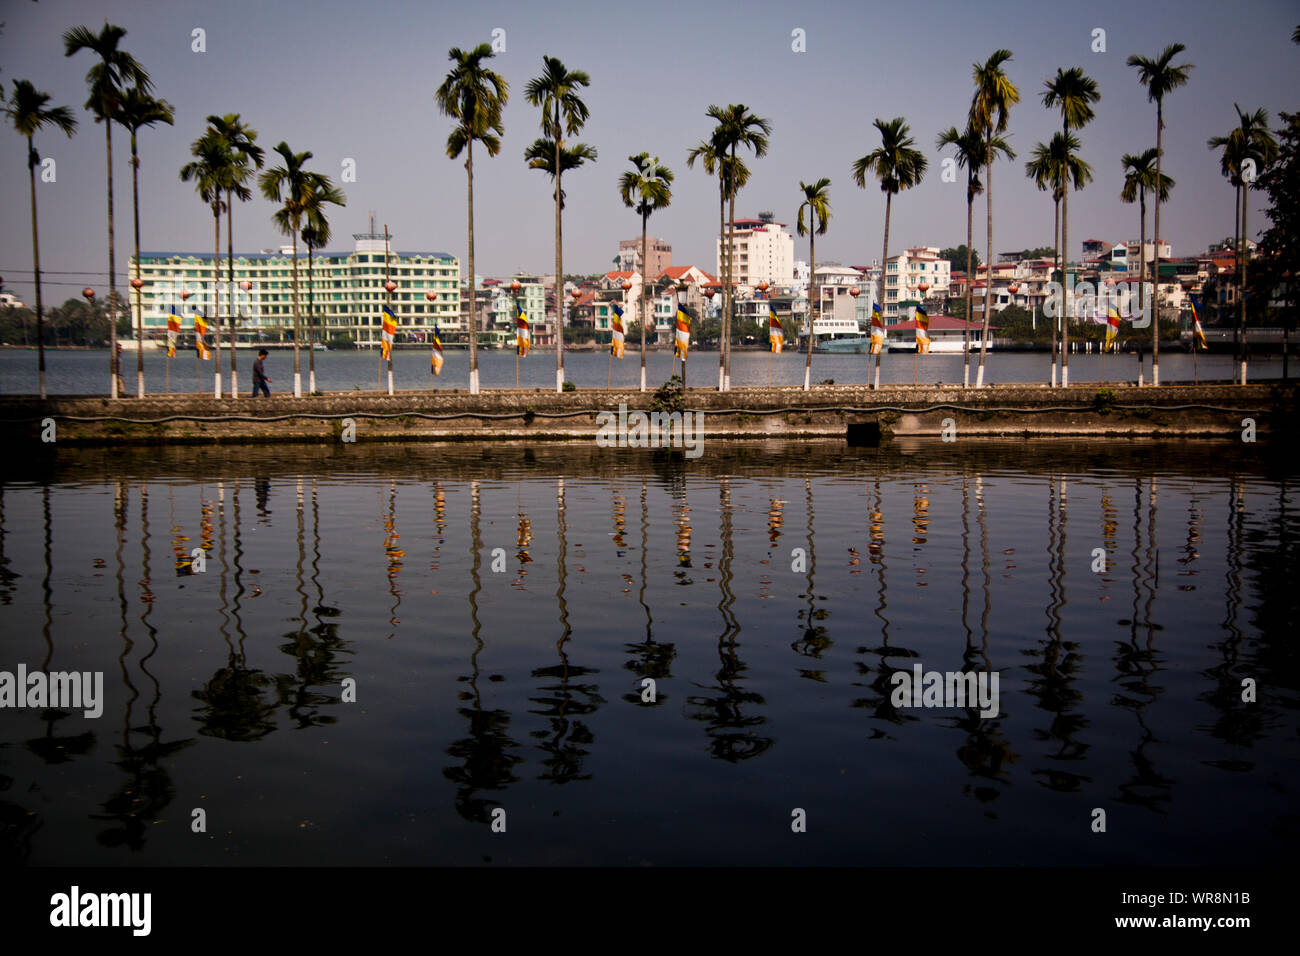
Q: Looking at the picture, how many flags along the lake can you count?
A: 12